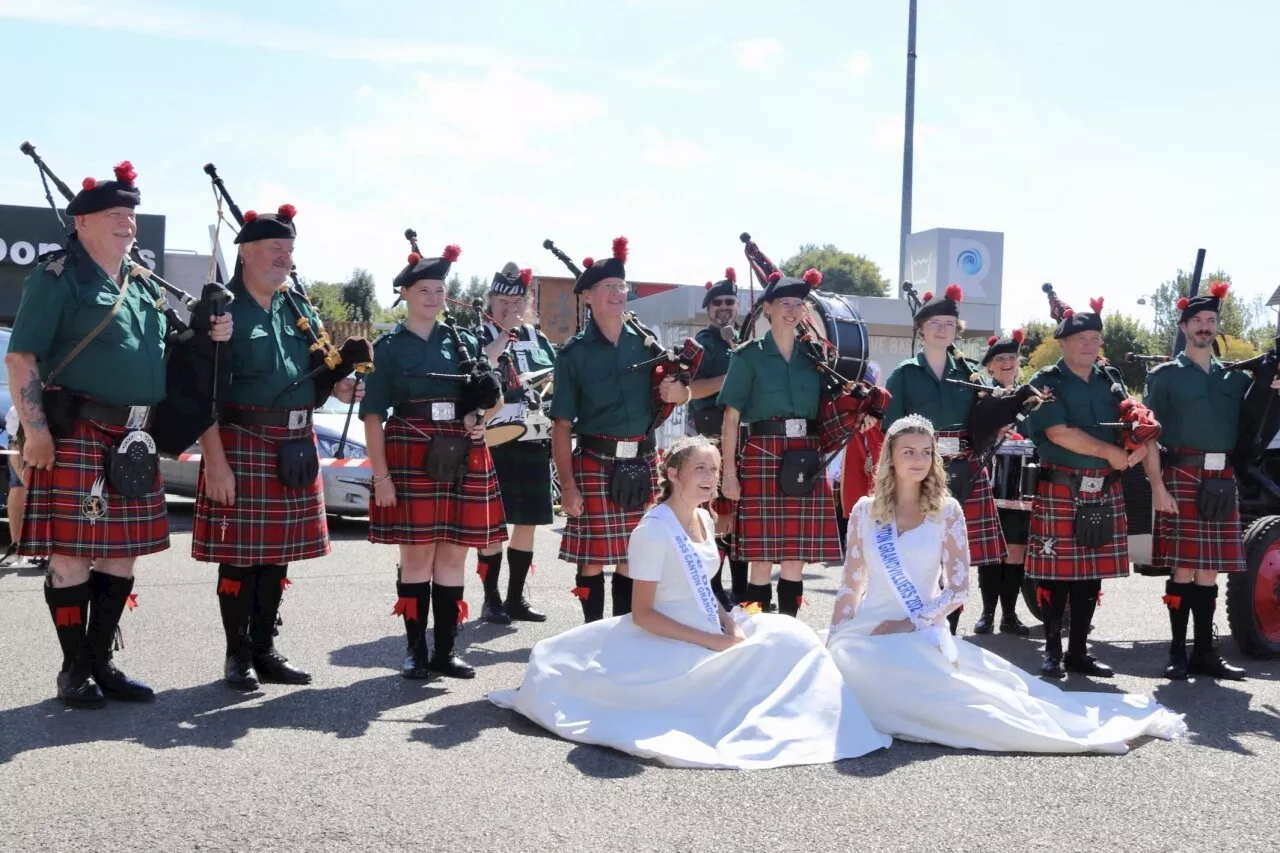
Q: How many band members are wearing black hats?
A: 11